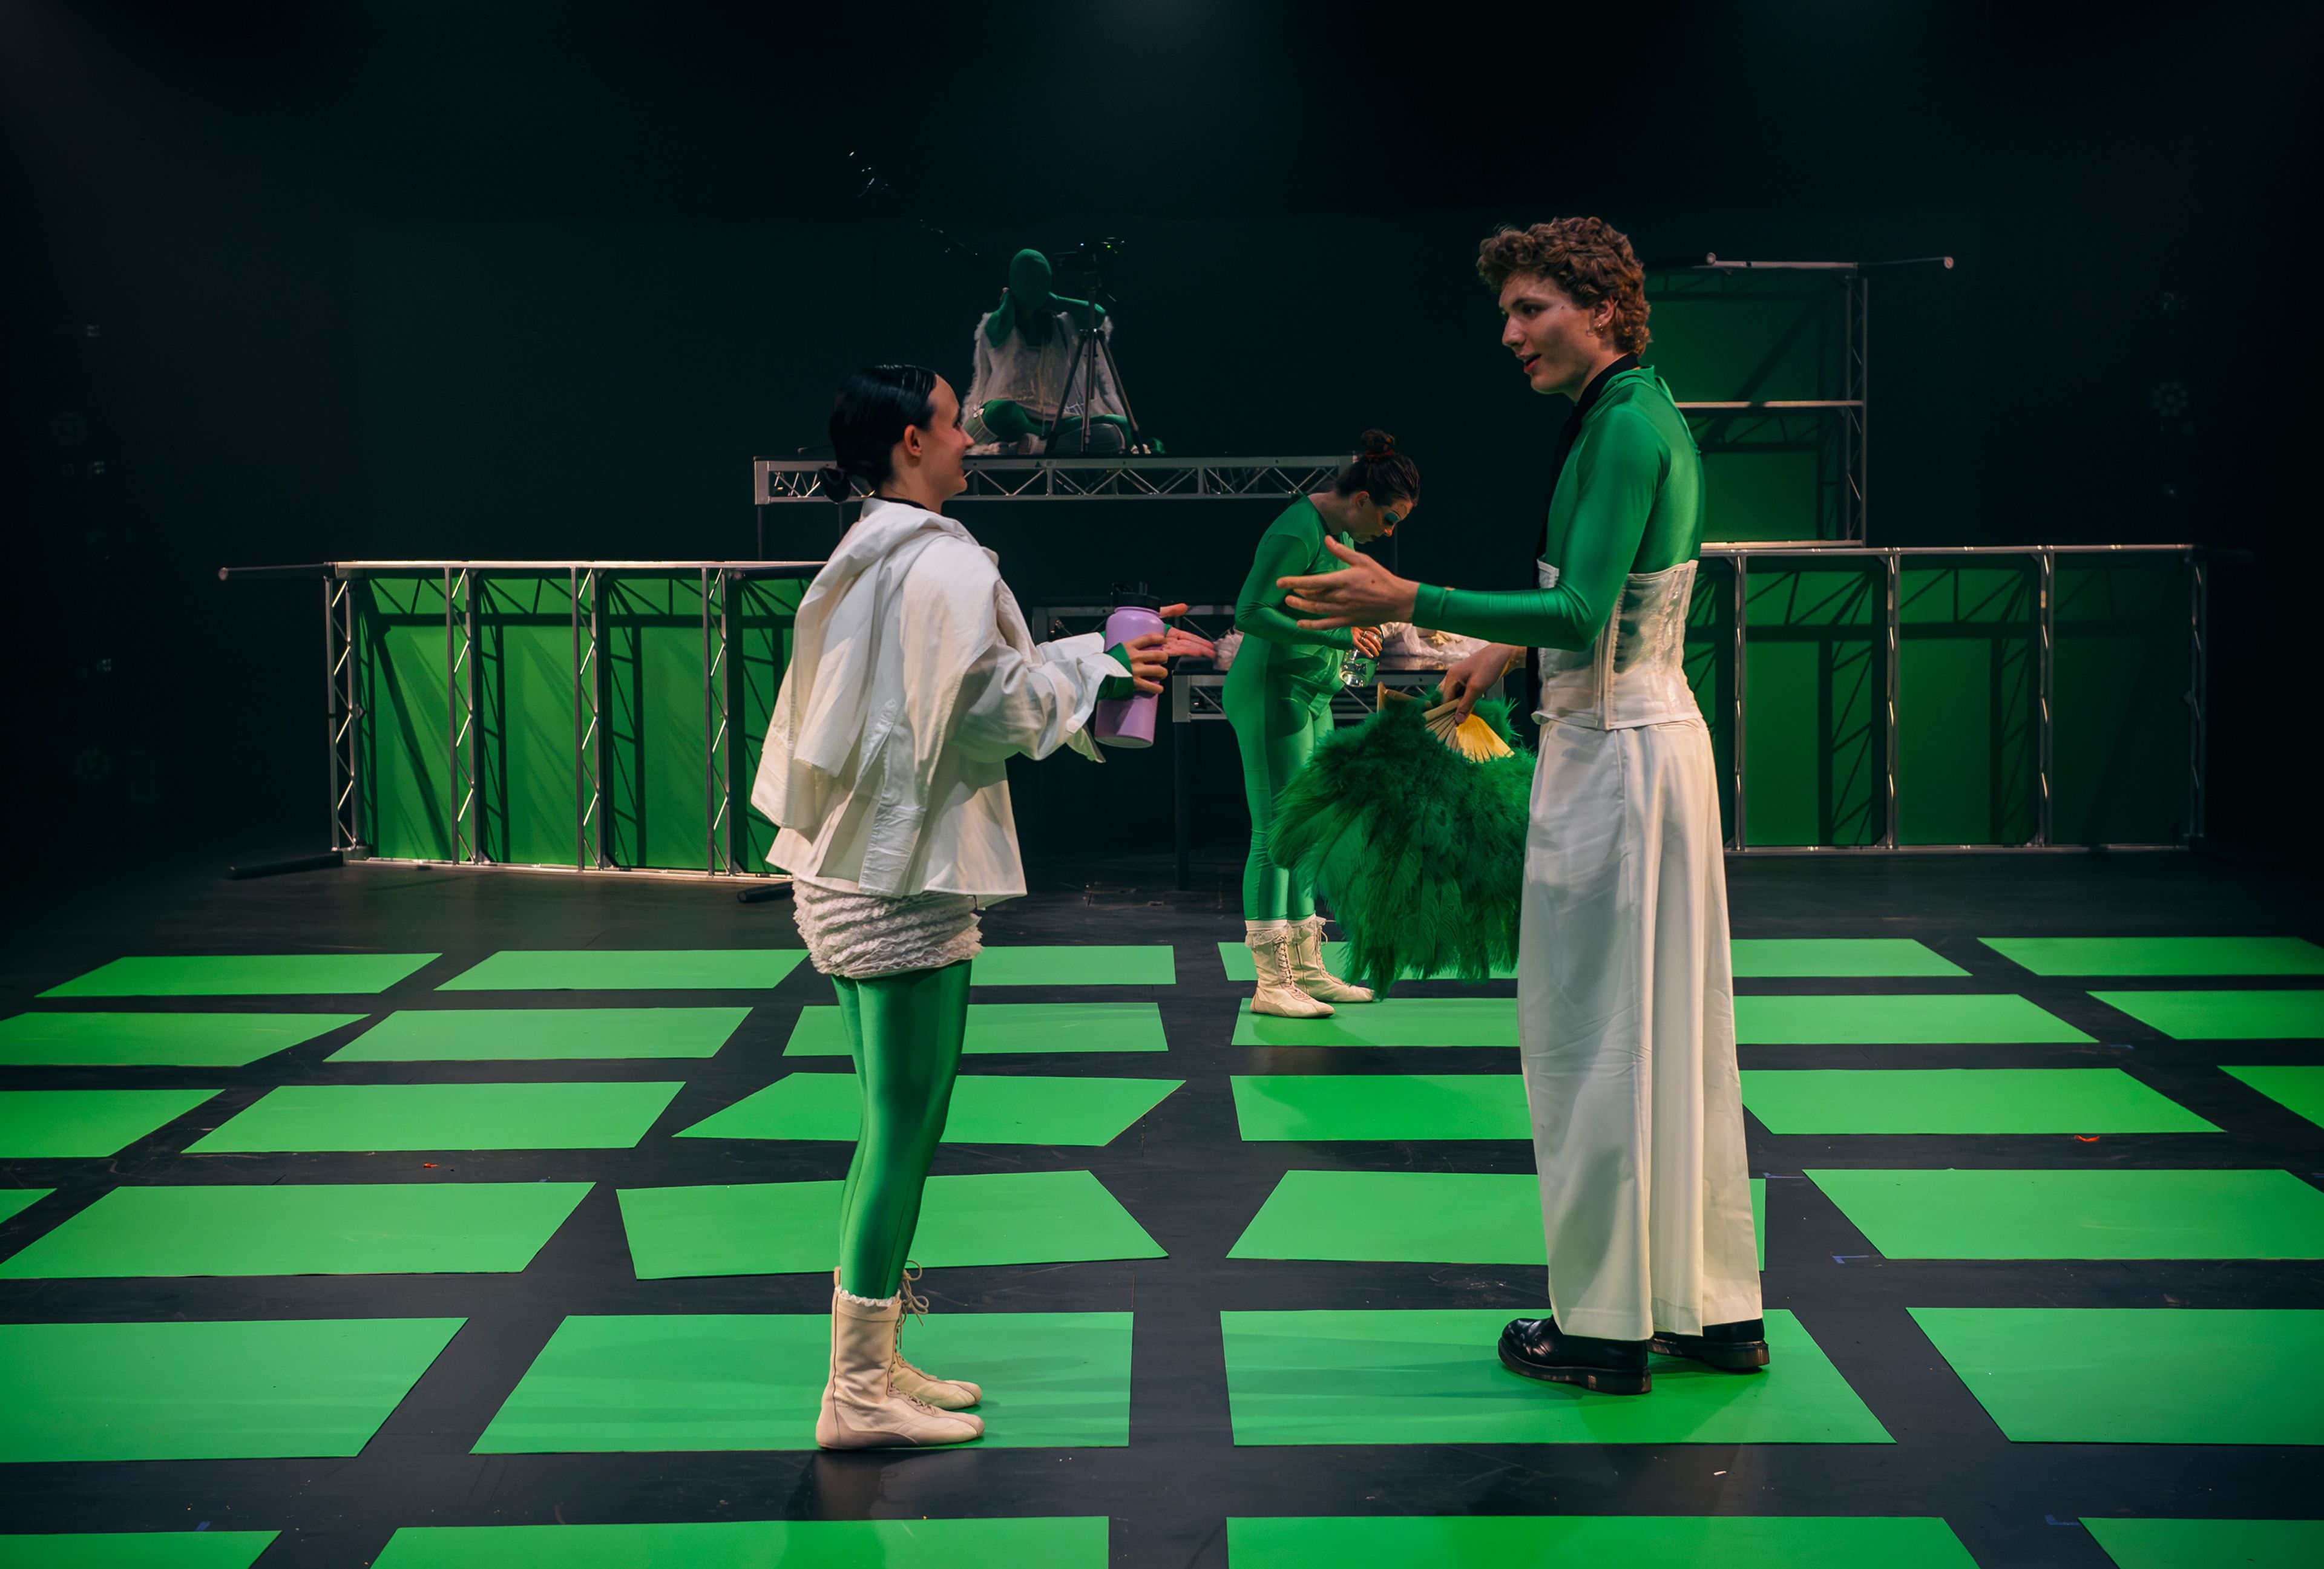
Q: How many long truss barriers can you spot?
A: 2